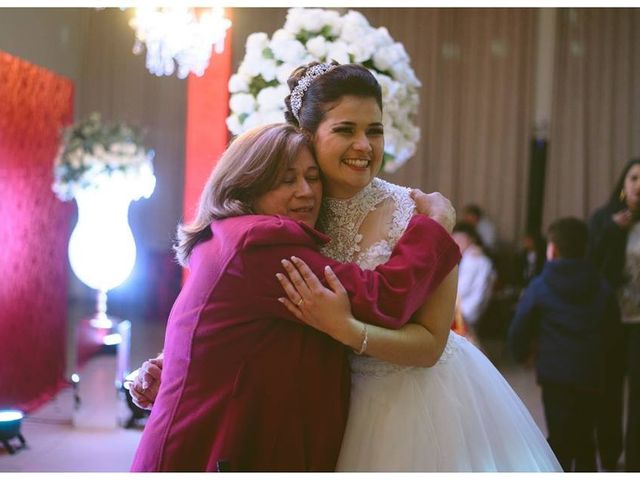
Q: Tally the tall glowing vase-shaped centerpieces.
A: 1